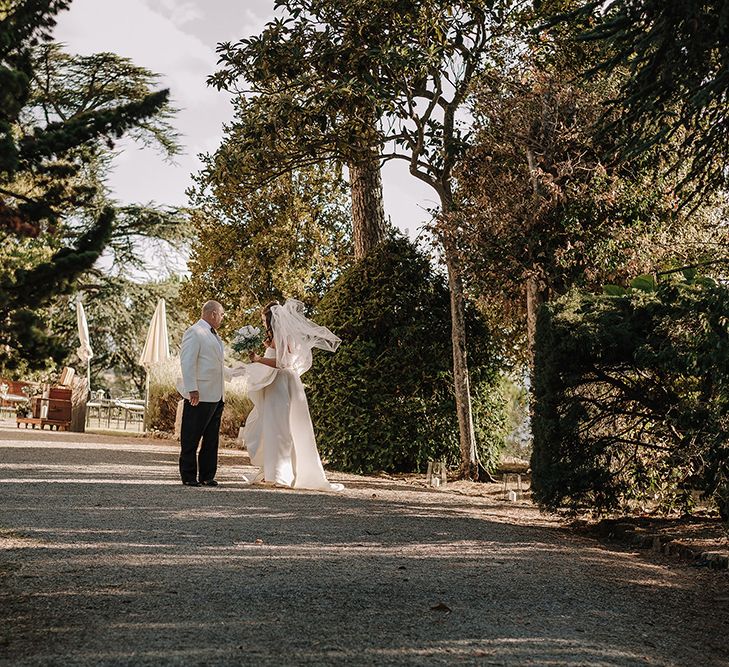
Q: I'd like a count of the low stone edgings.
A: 1